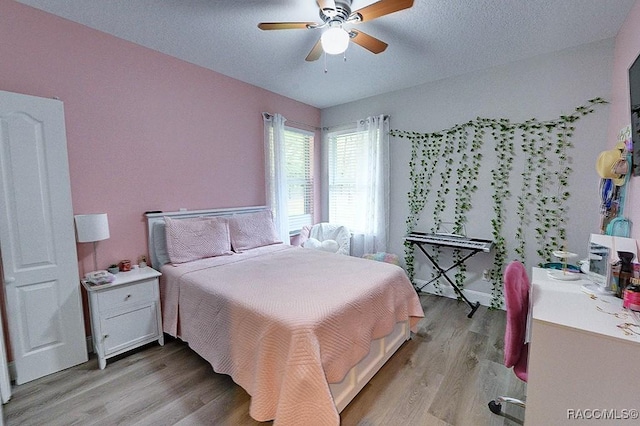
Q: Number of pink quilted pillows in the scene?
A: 2